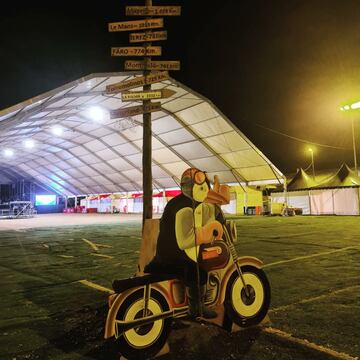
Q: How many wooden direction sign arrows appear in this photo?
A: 8